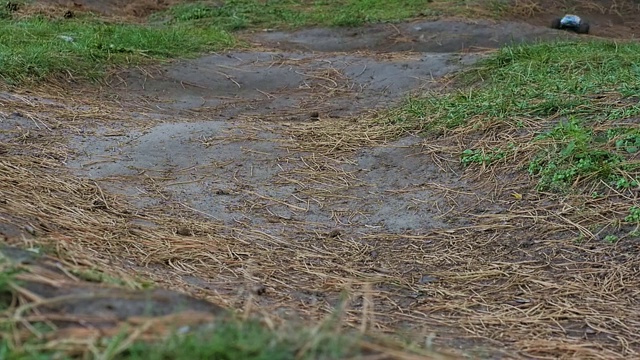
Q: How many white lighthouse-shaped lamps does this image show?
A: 0